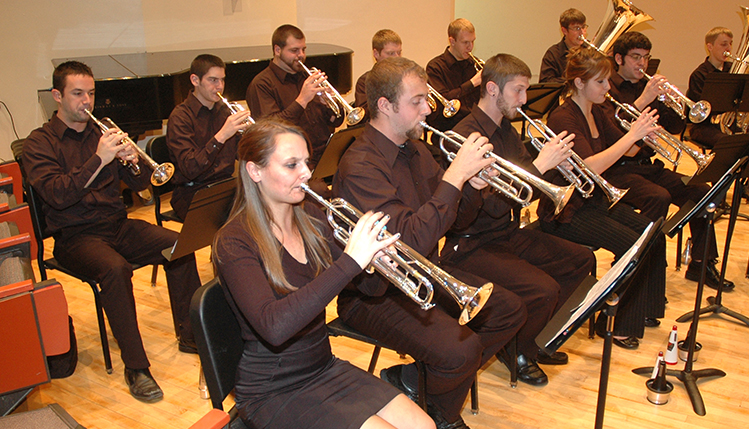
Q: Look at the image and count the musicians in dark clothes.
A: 12